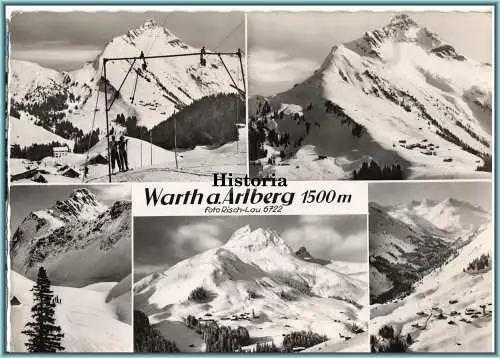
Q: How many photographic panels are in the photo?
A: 5